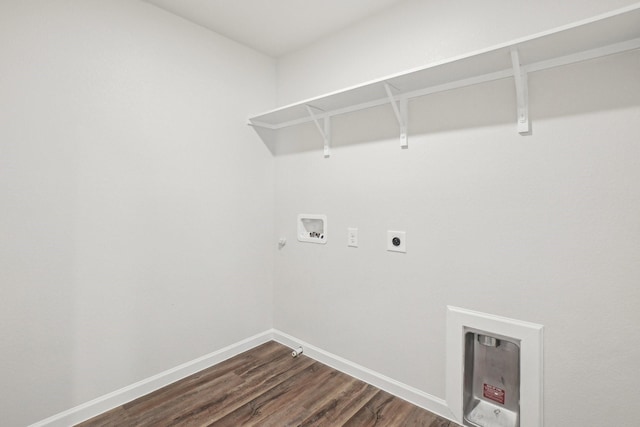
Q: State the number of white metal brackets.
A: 3